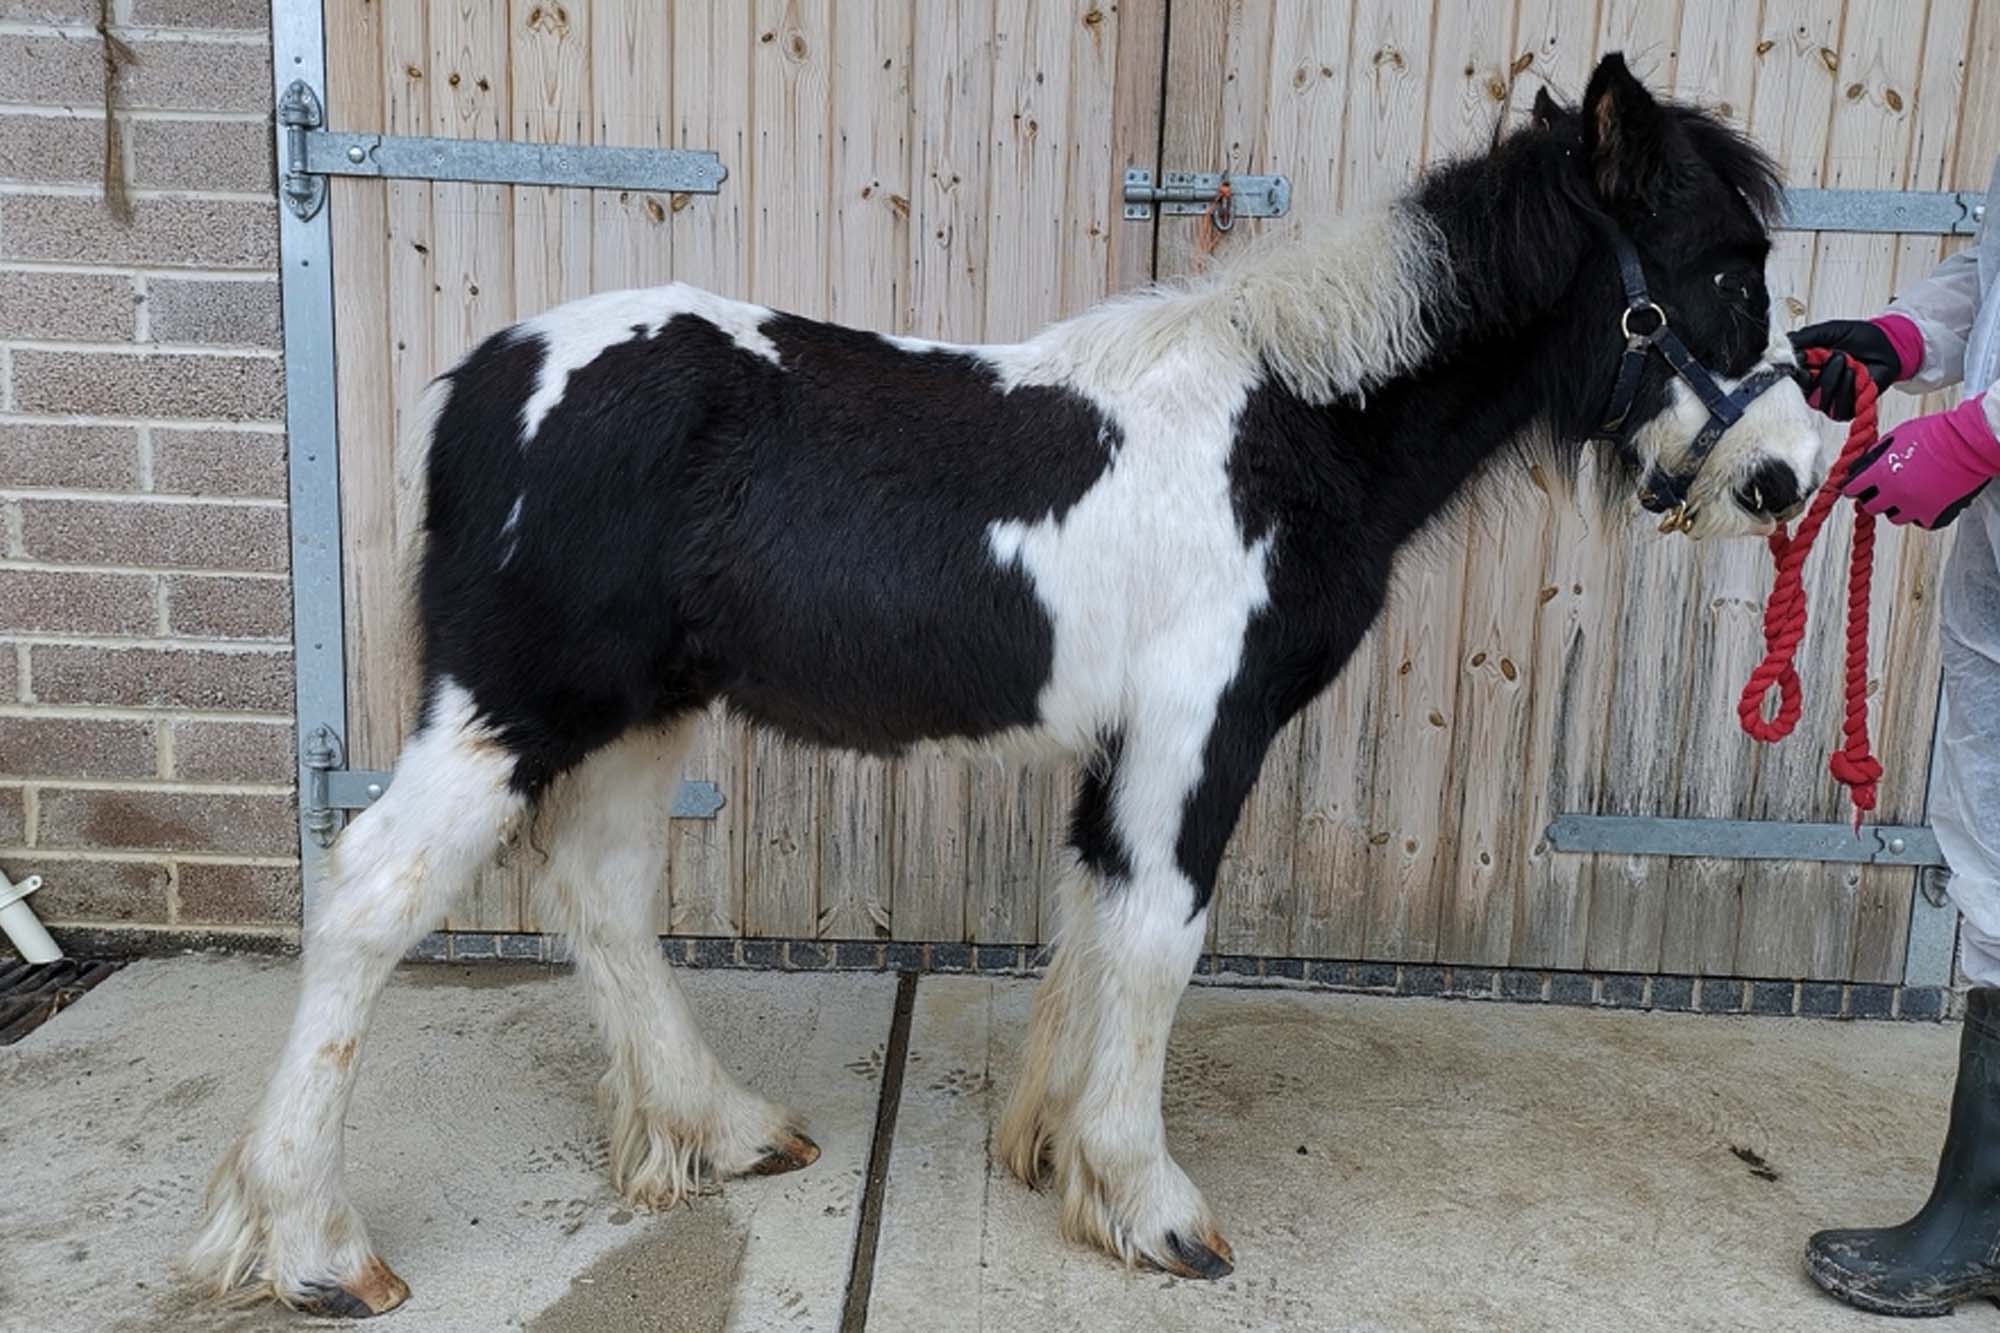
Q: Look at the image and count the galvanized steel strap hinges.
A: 4